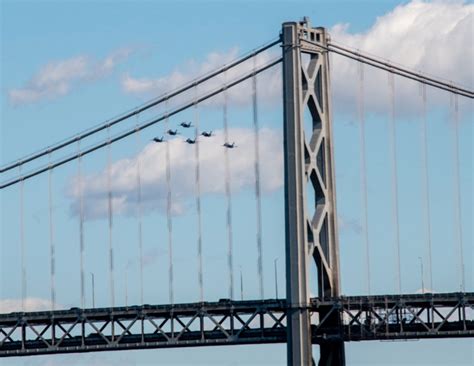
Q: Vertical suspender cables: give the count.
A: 13